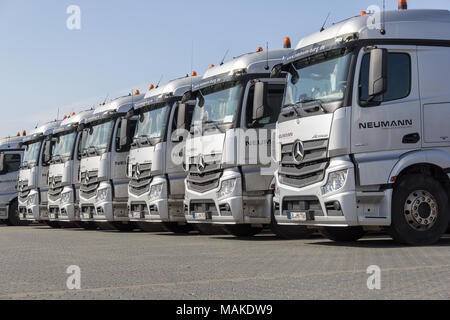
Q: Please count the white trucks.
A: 7